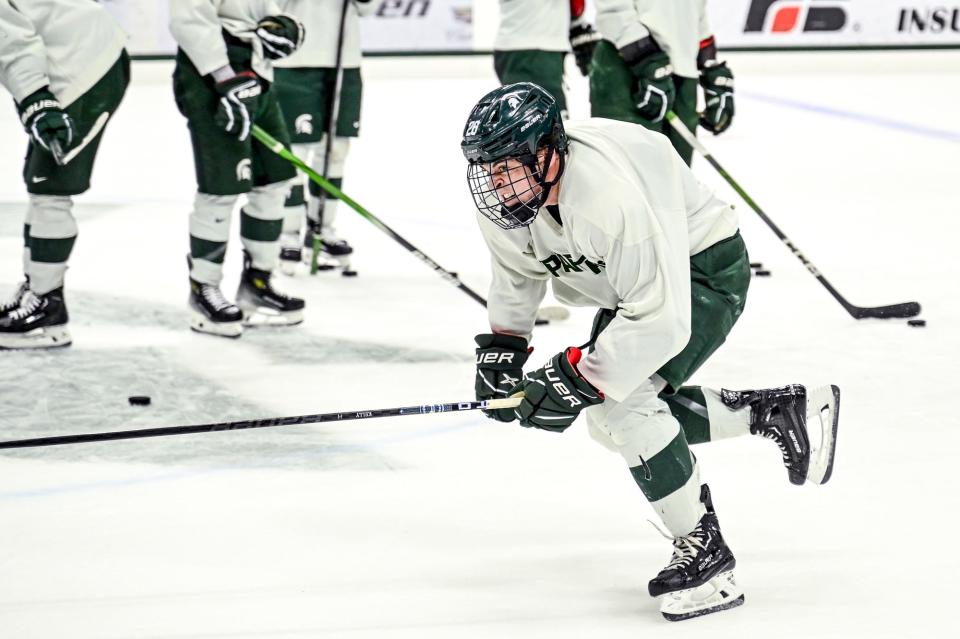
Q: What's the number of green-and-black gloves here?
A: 8